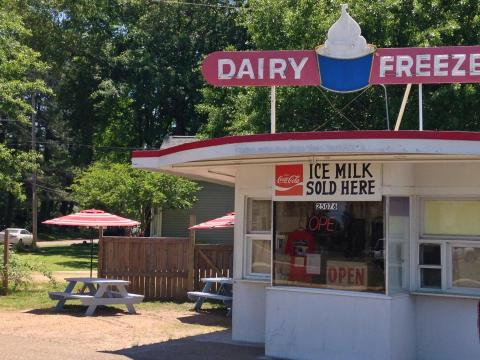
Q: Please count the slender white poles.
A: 3